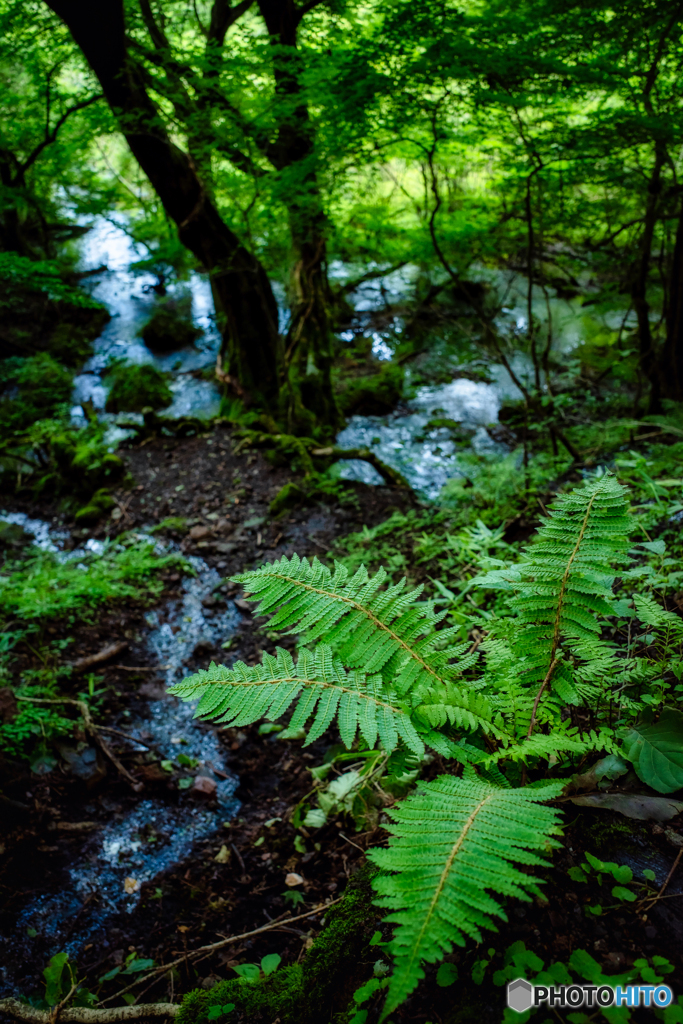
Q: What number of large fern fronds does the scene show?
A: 4